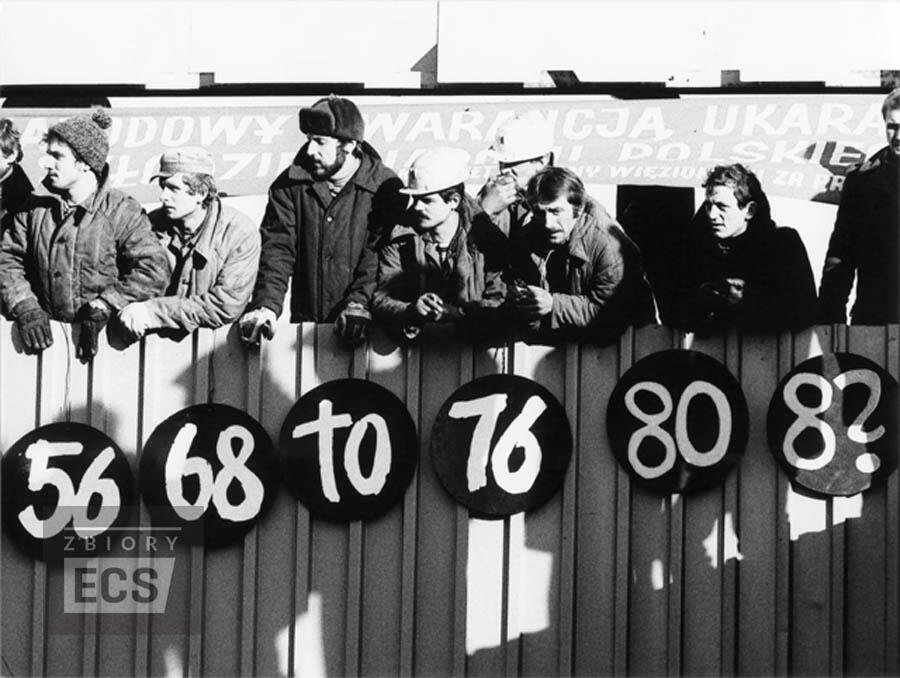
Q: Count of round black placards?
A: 6